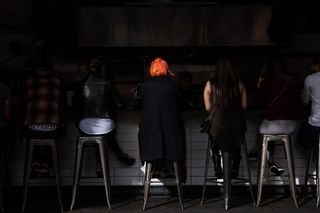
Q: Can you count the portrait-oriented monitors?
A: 0